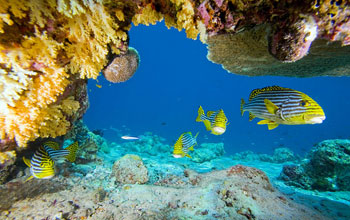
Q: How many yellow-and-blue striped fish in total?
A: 4